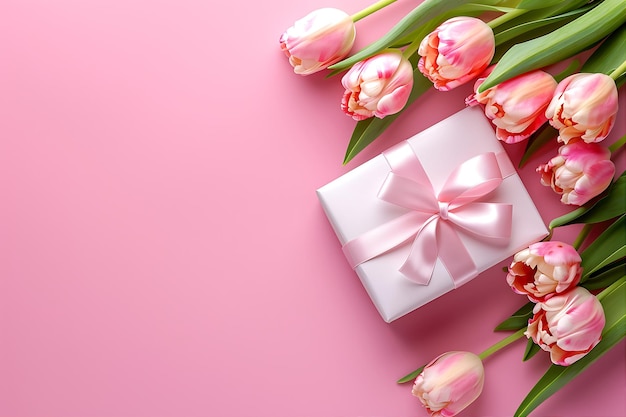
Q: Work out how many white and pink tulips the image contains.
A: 9